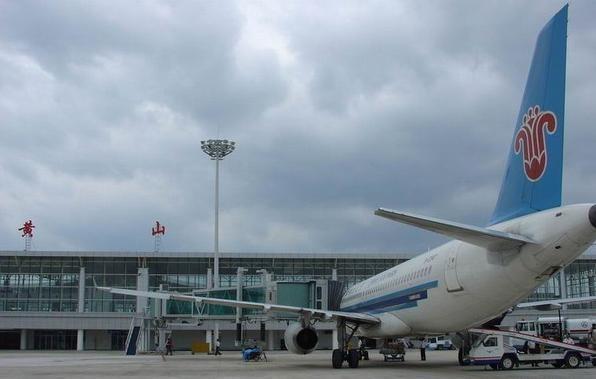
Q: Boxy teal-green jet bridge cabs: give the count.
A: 1